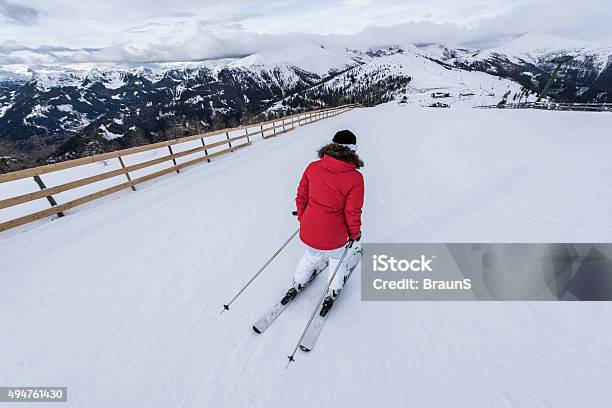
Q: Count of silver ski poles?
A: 2